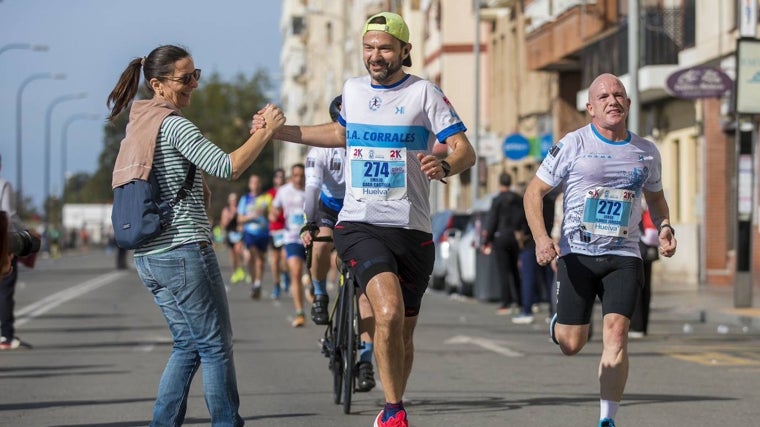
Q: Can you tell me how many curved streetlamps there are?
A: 4